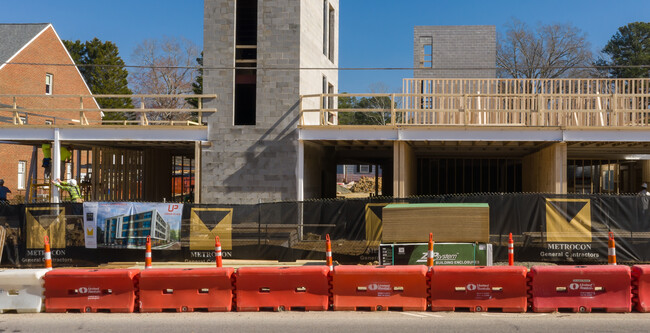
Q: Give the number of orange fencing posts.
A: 7